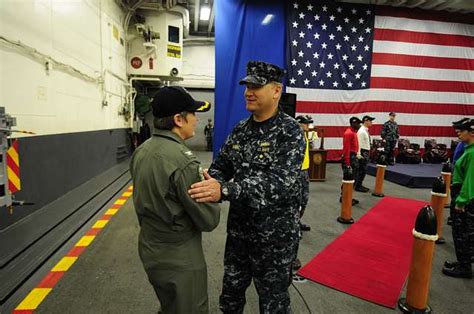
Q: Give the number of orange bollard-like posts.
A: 5